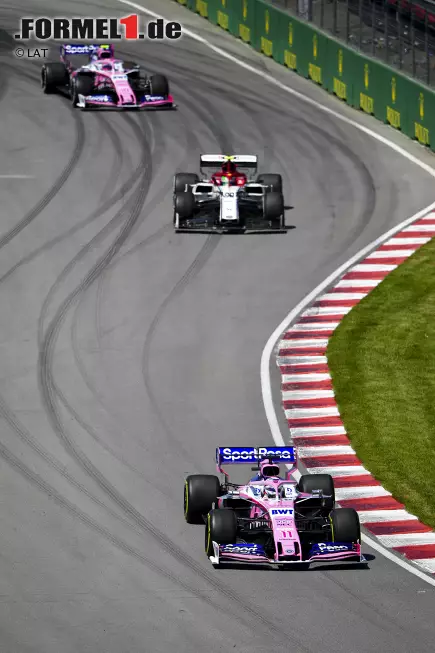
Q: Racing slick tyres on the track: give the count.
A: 12